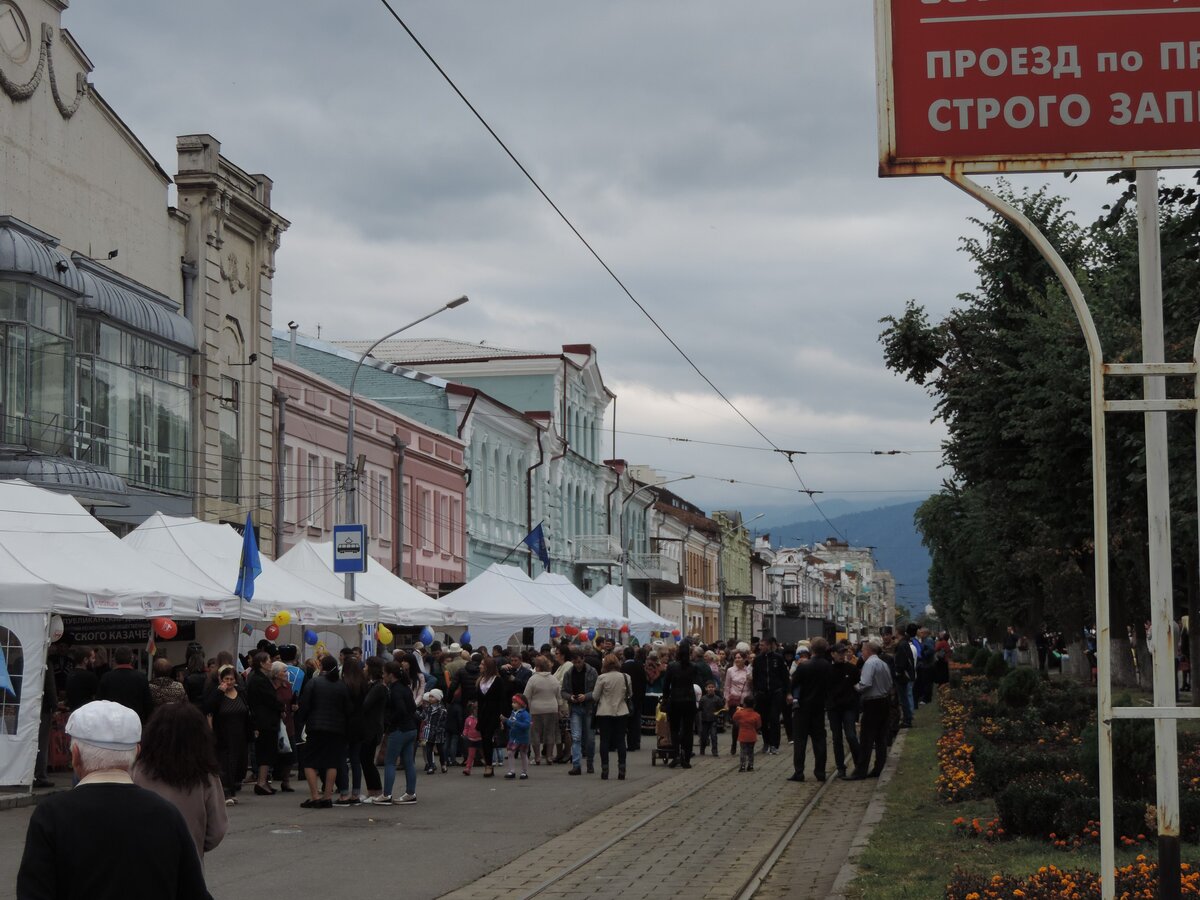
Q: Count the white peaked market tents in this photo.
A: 6